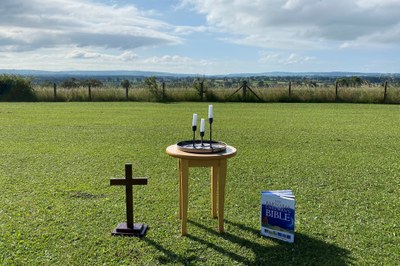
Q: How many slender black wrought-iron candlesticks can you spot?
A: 3